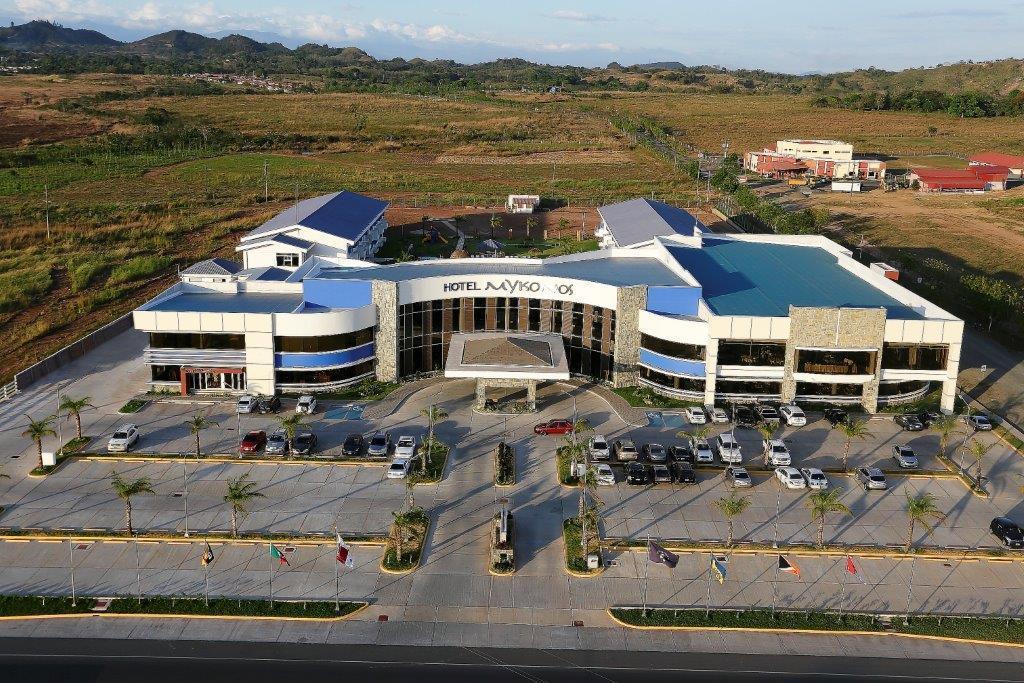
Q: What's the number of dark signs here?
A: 1